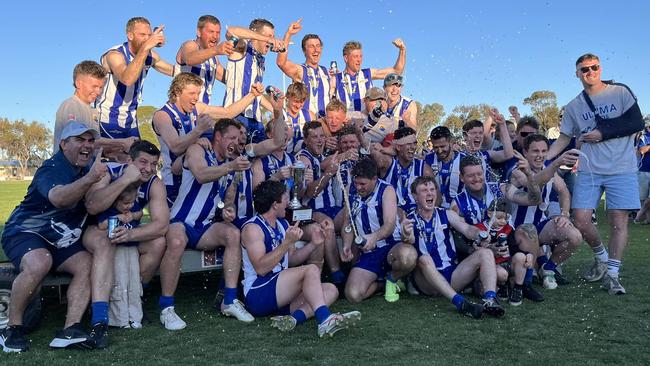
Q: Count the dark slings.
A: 1